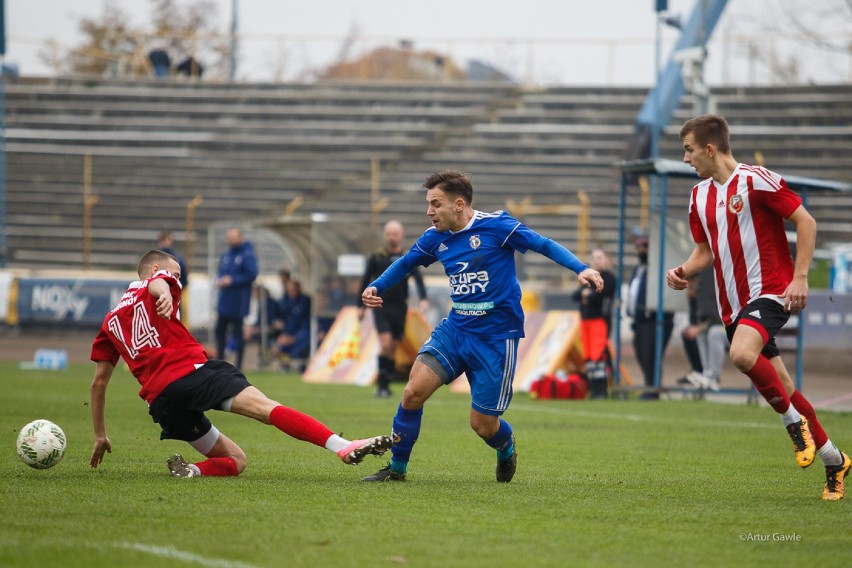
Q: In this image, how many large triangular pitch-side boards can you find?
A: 2